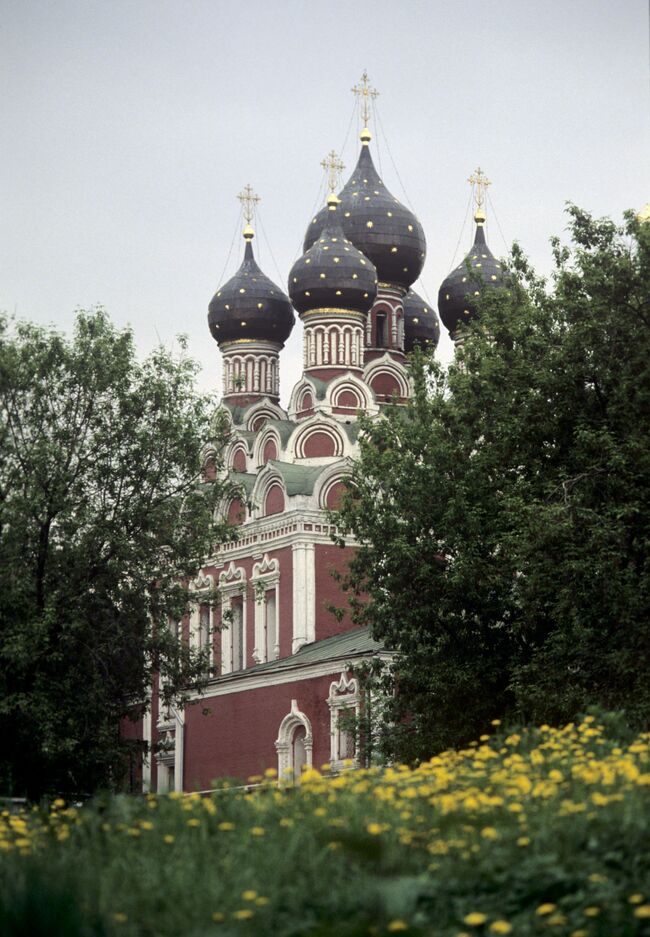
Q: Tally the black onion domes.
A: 5